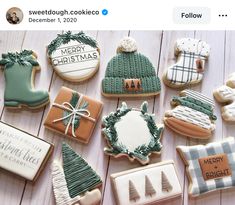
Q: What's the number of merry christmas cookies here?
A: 1